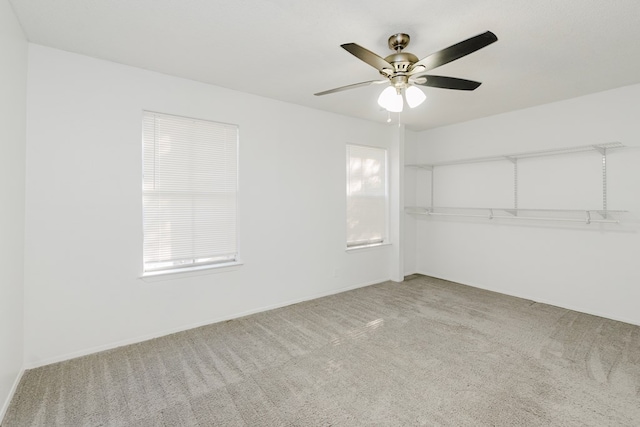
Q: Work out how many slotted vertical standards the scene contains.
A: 3